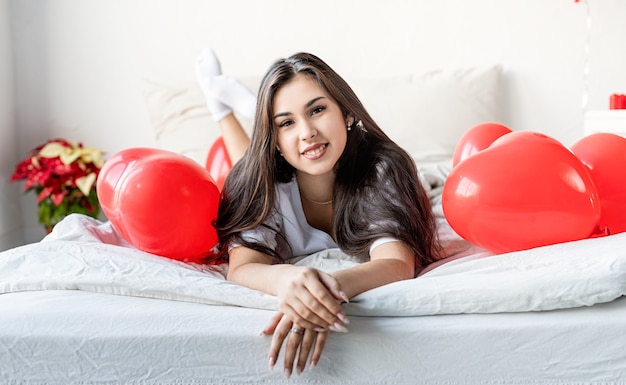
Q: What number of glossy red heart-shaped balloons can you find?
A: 5